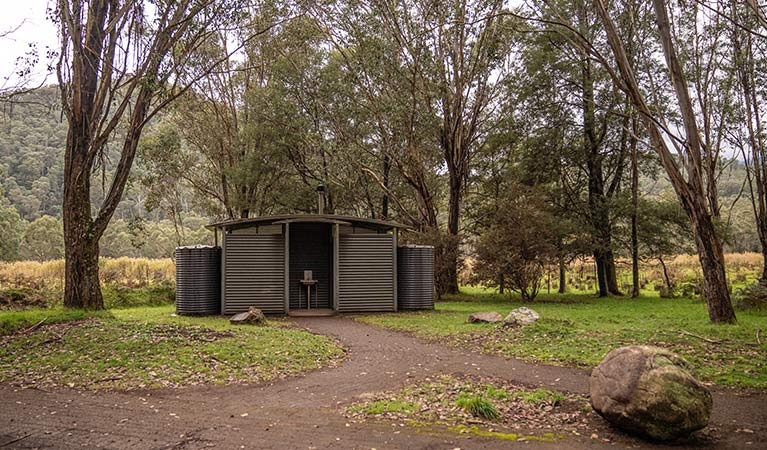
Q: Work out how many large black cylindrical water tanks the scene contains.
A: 2